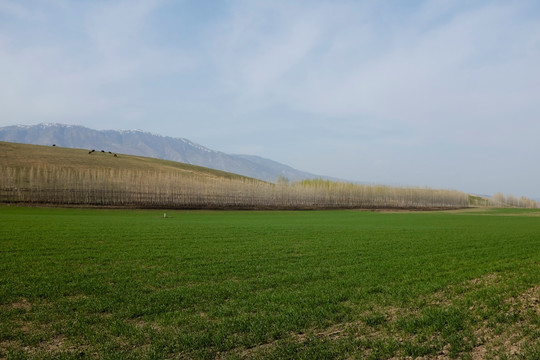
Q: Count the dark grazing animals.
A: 6